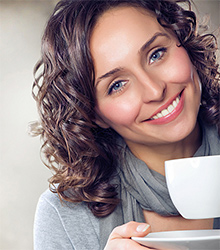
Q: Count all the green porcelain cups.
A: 0